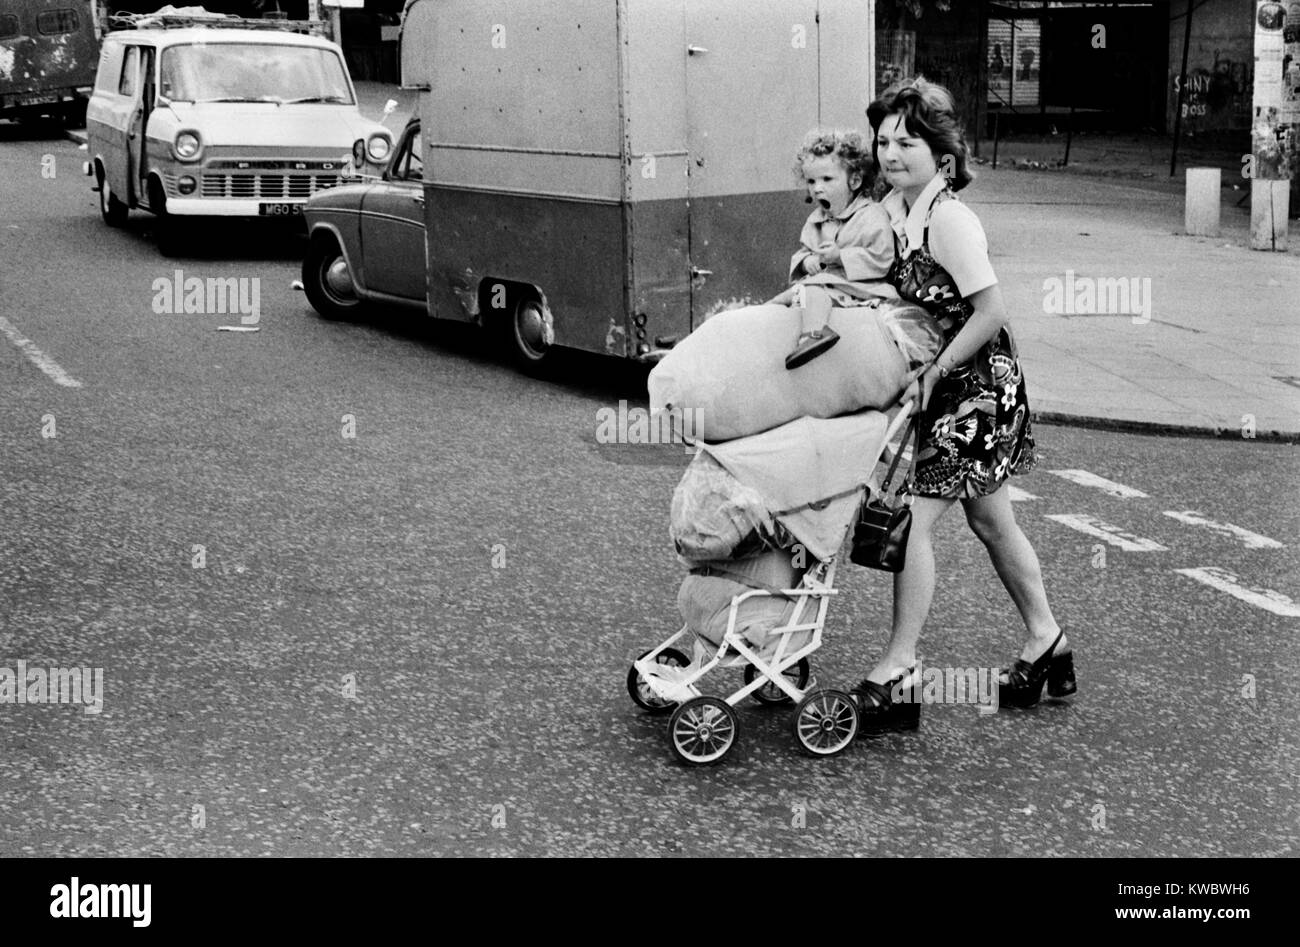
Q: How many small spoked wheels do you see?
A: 4